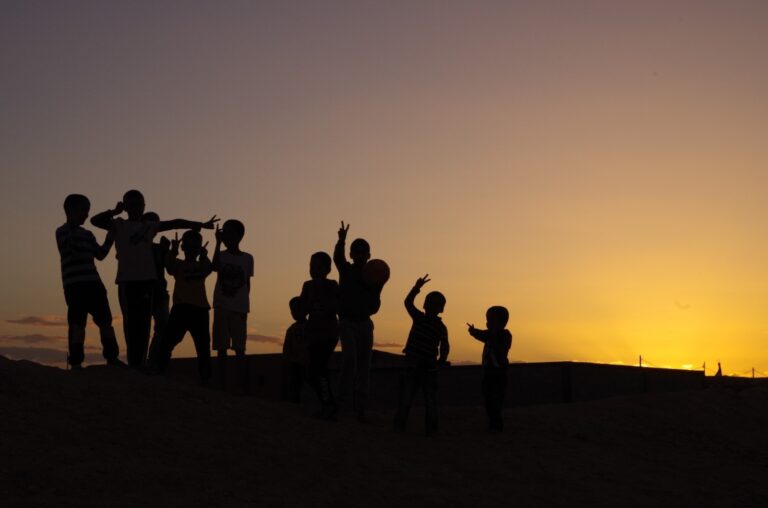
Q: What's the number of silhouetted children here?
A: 10